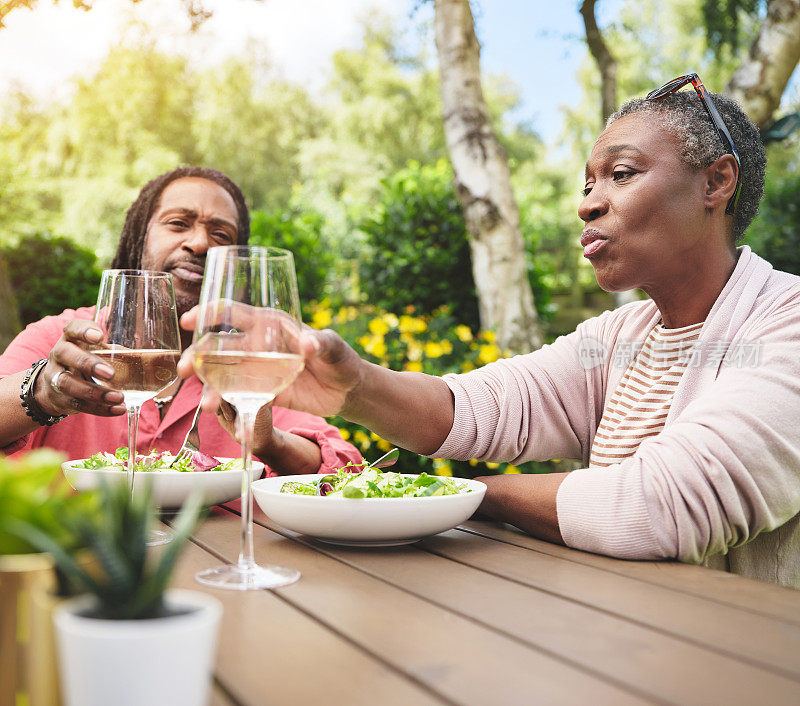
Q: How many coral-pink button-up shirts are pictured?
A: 1